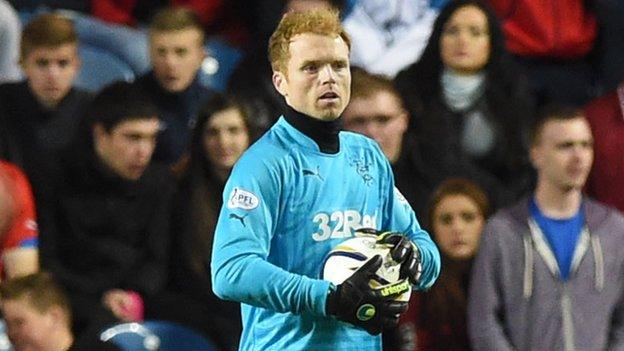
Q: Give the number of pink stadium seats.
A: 0